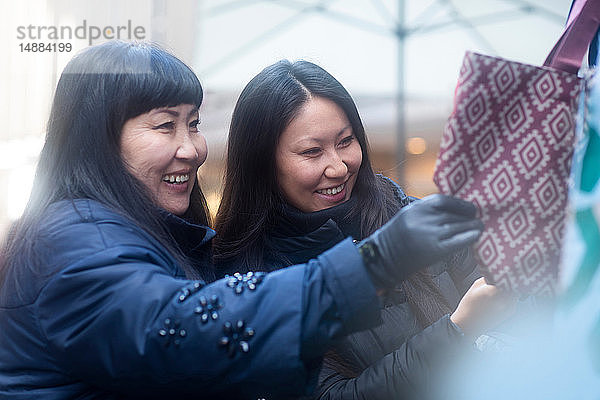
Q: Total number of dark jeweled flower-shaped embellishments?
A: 5